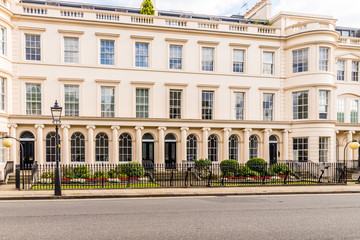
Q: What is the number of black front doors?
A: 4